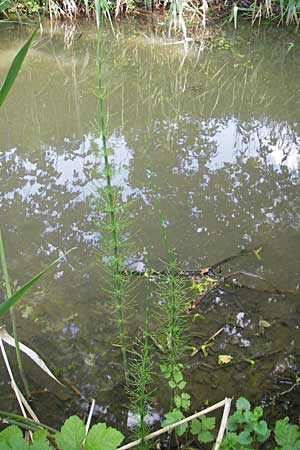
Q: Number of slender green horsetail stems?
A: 3